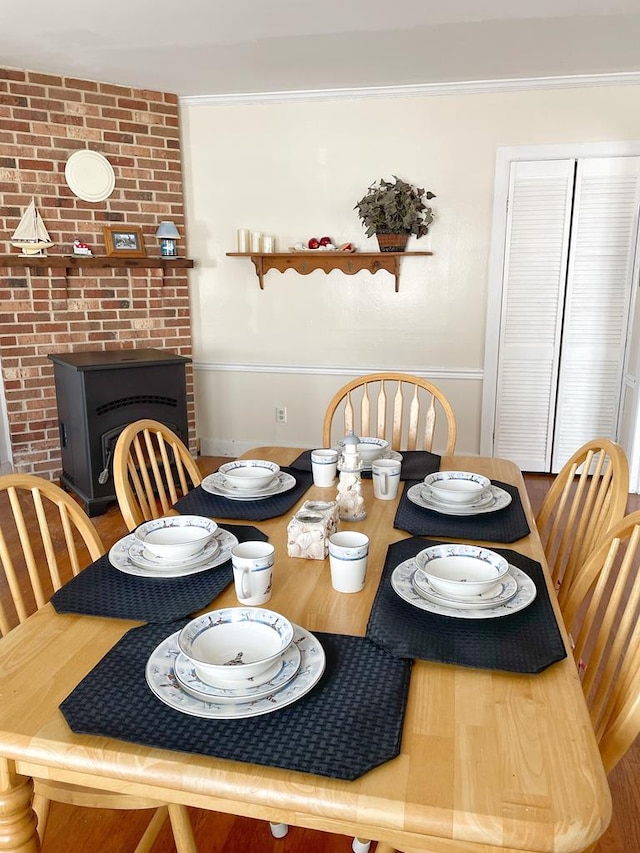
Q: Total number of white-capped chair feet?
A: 2